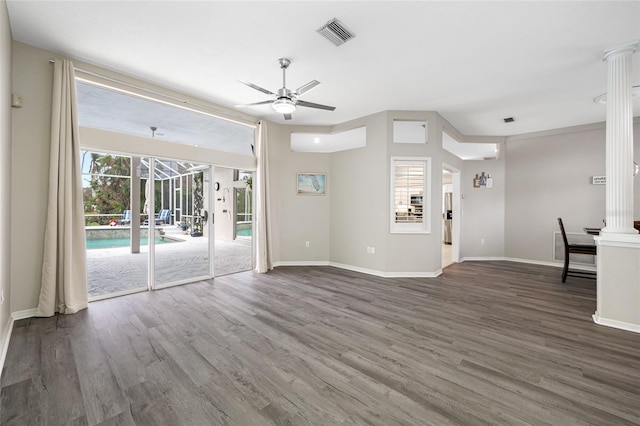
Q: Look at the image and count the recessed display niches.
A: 3